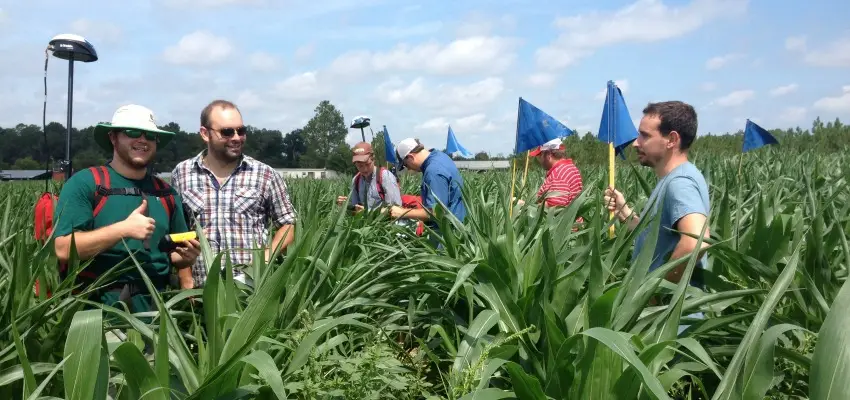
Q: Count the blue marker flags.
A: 5